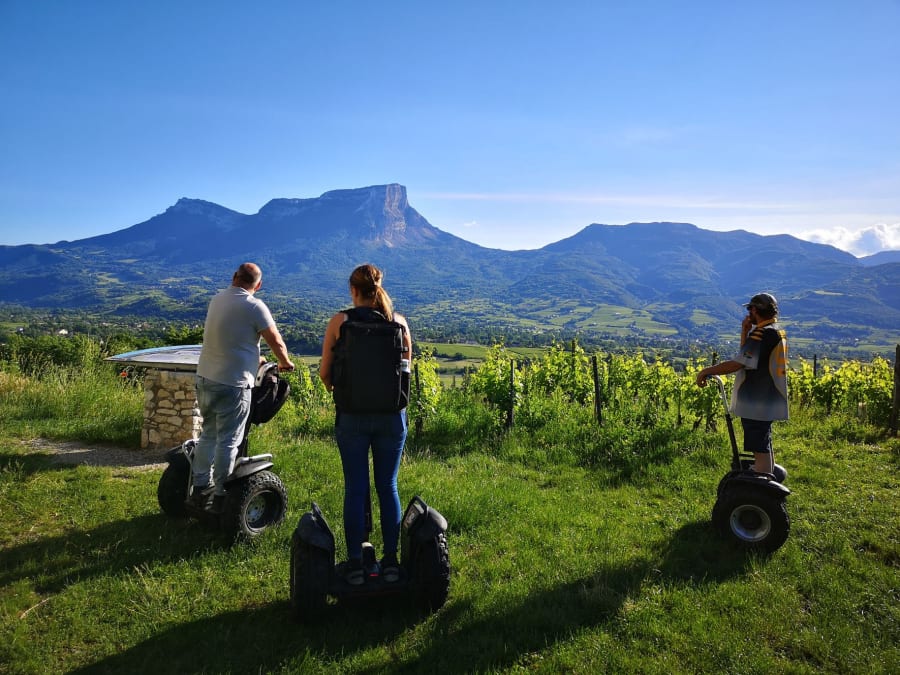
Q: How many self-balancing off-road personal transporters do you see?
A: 3